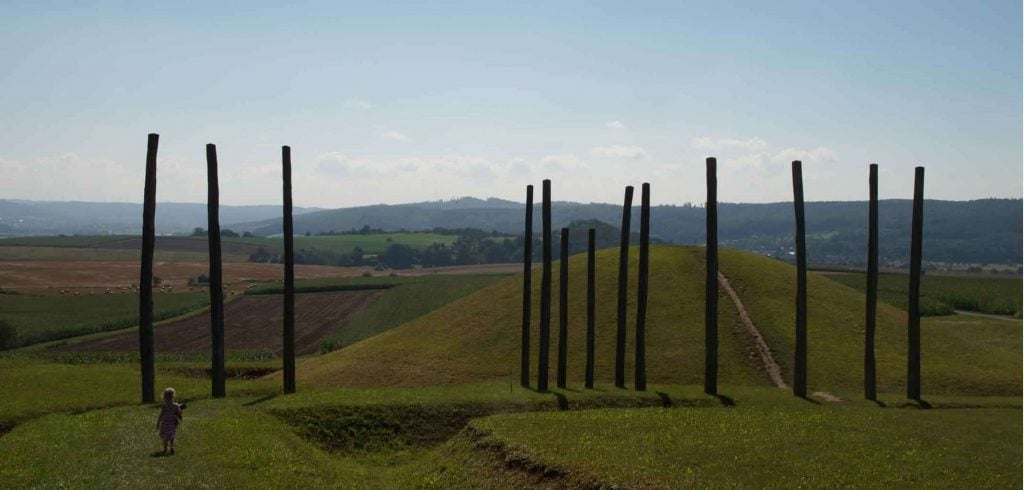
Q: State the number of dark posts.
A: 13